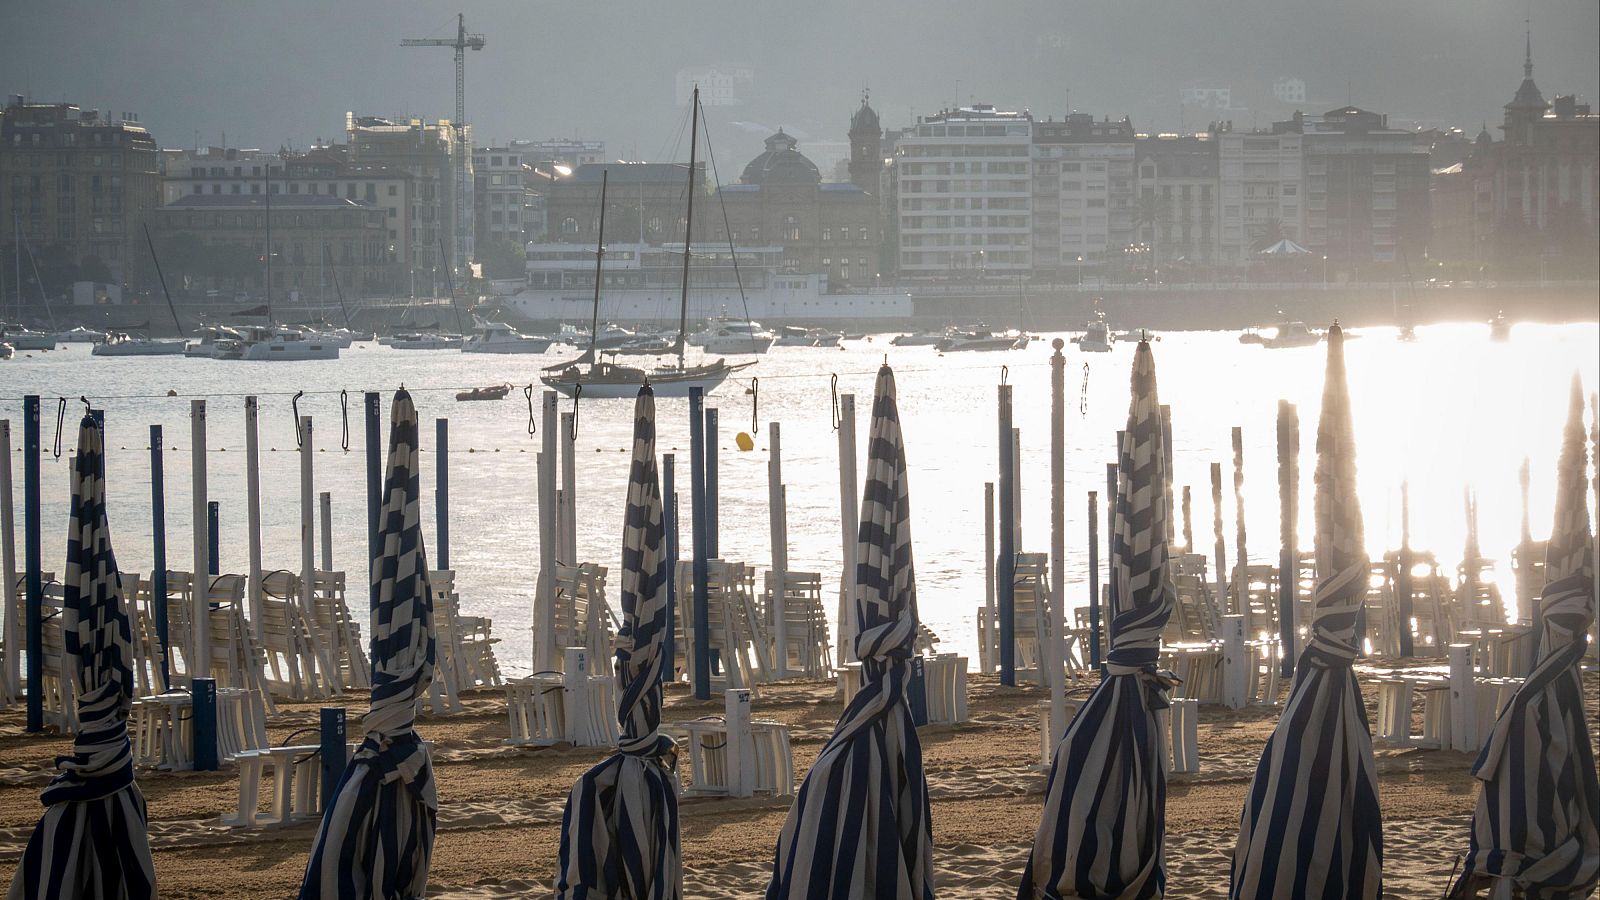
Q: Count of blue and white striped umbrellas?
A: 7